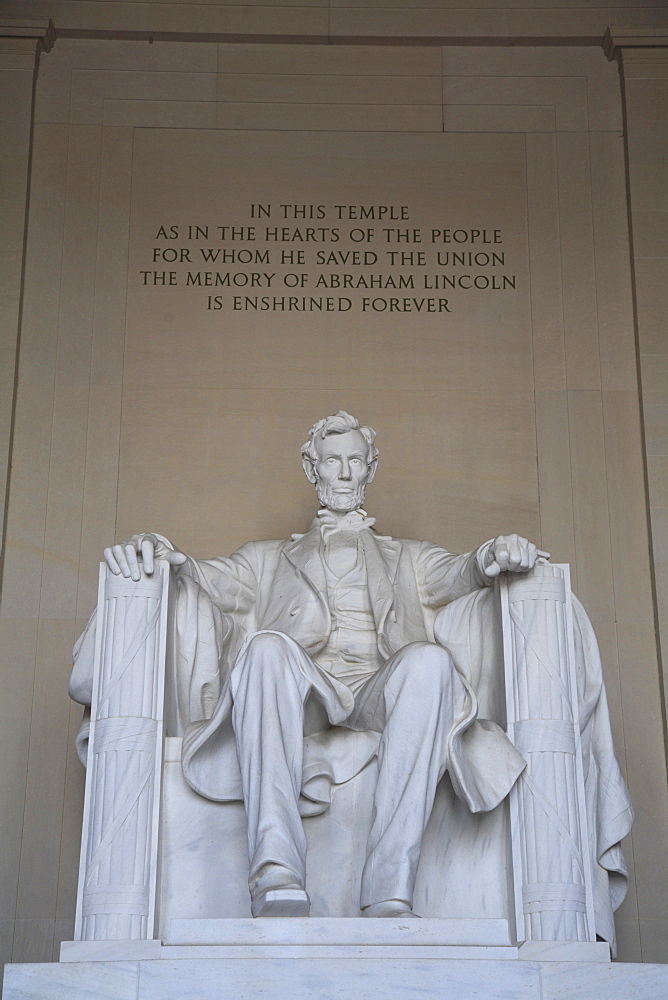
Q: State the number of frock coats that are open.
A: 1